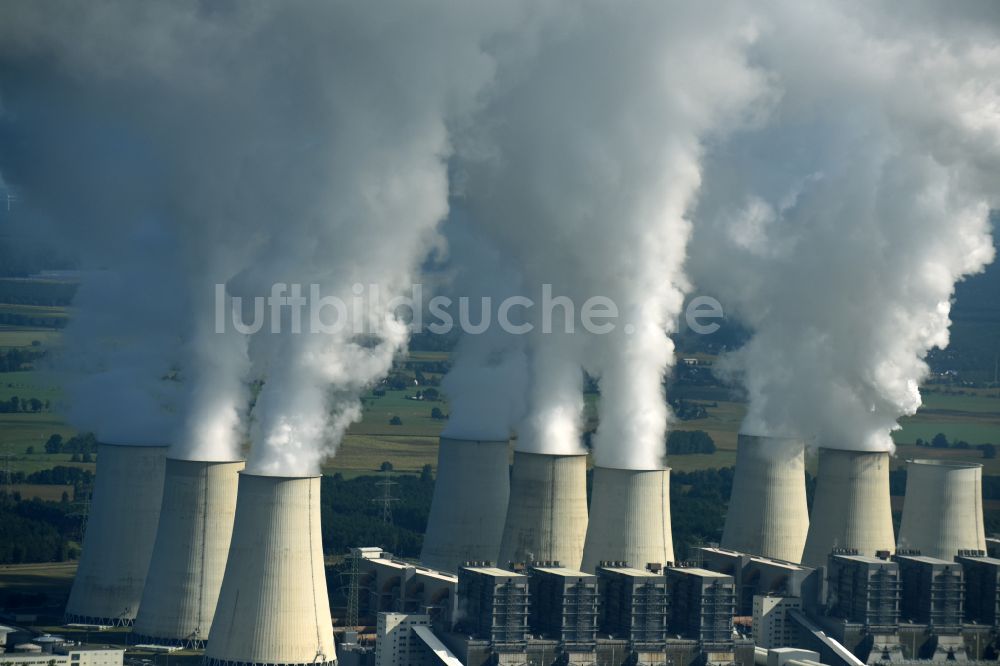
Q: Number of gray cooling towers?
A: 9